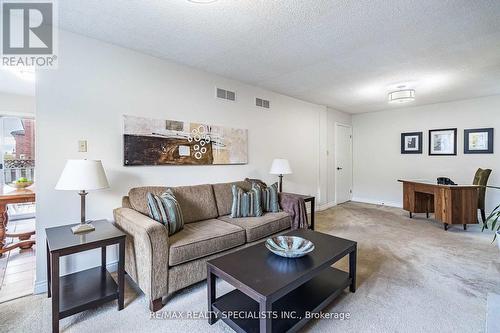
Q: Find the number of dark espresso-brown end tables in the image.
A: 2